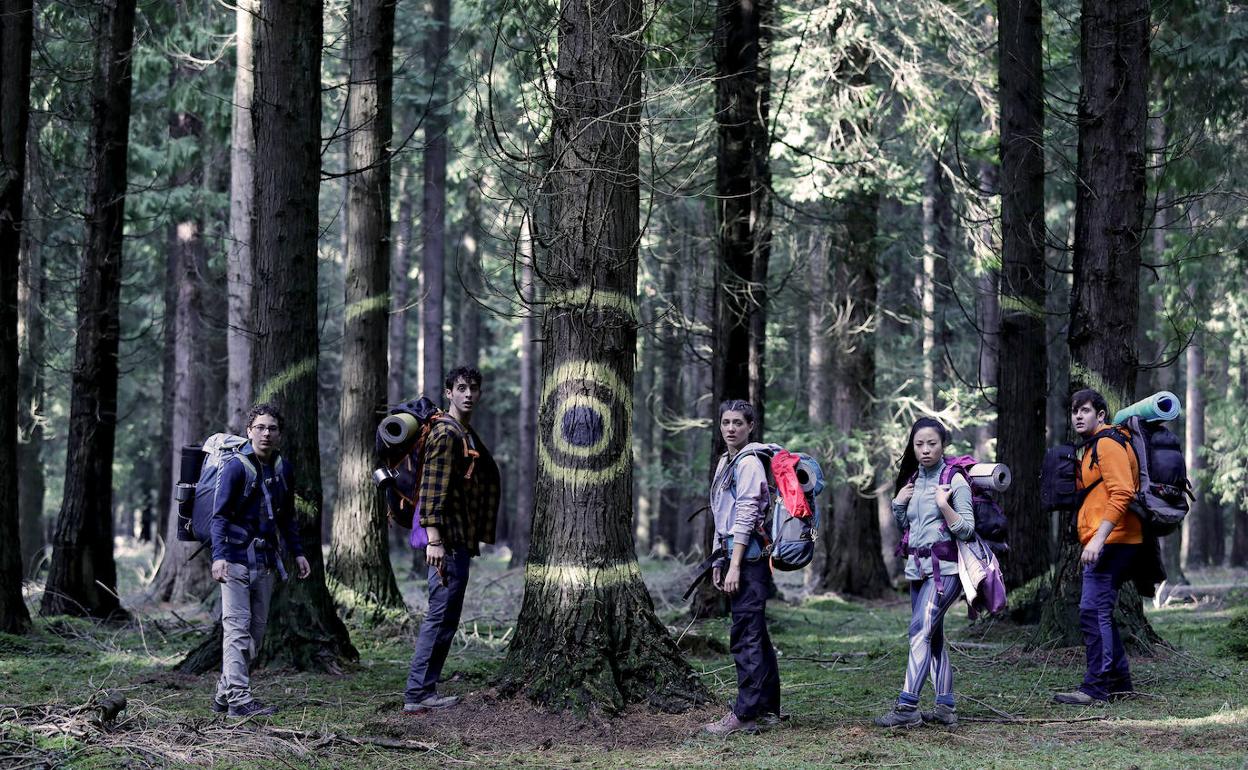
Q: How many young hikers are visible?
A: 5